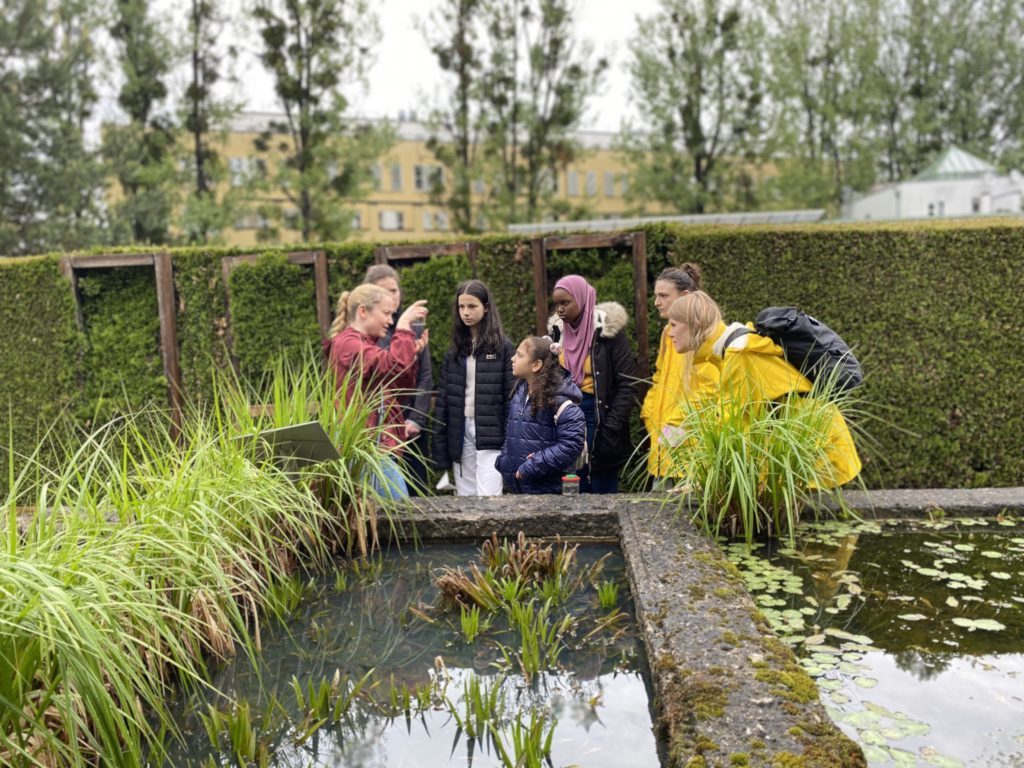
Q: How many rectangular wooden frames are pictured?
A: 4